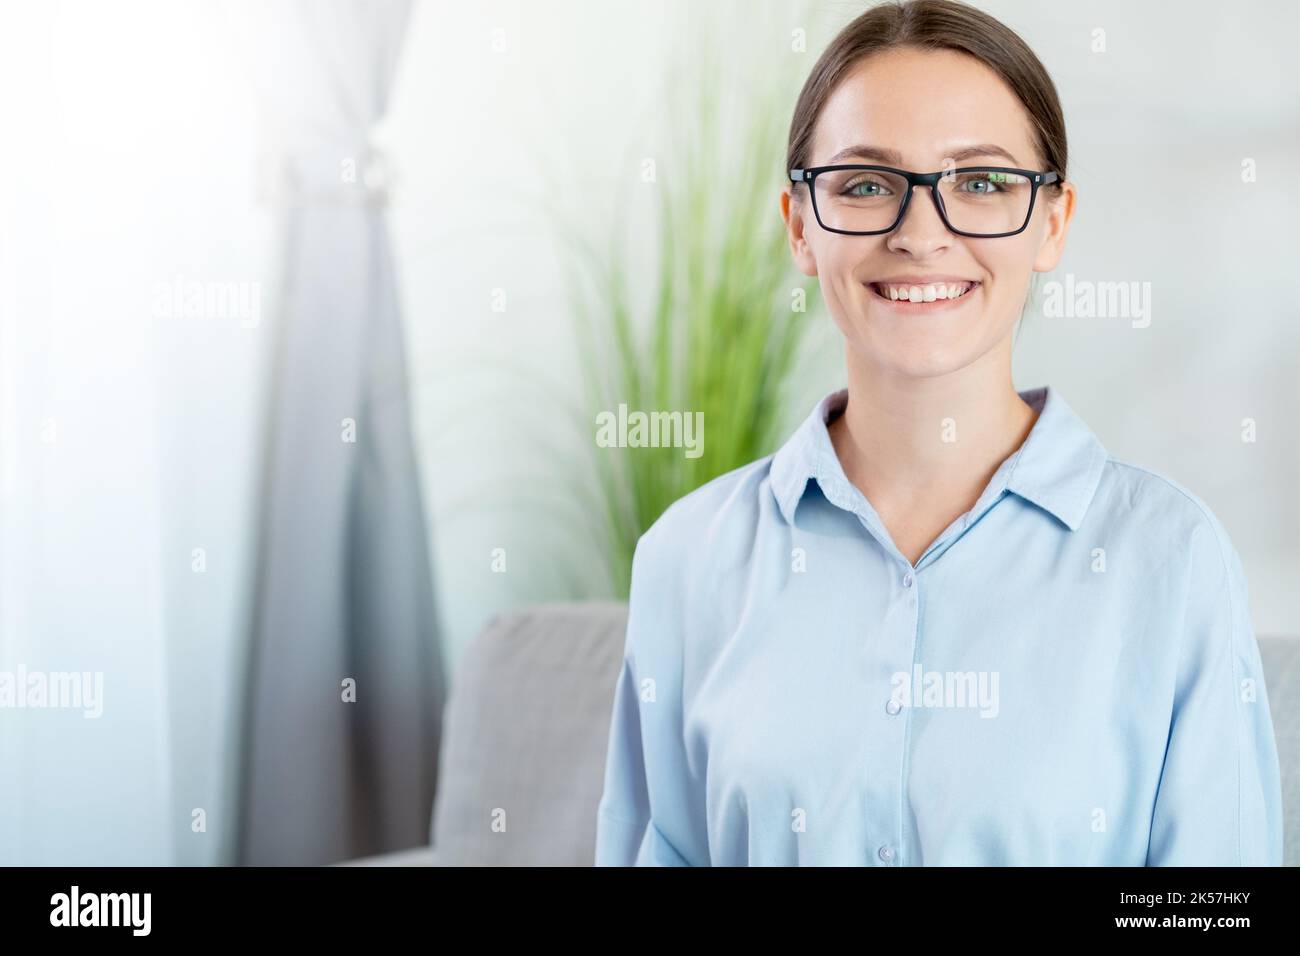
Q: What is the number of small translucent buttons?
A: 3